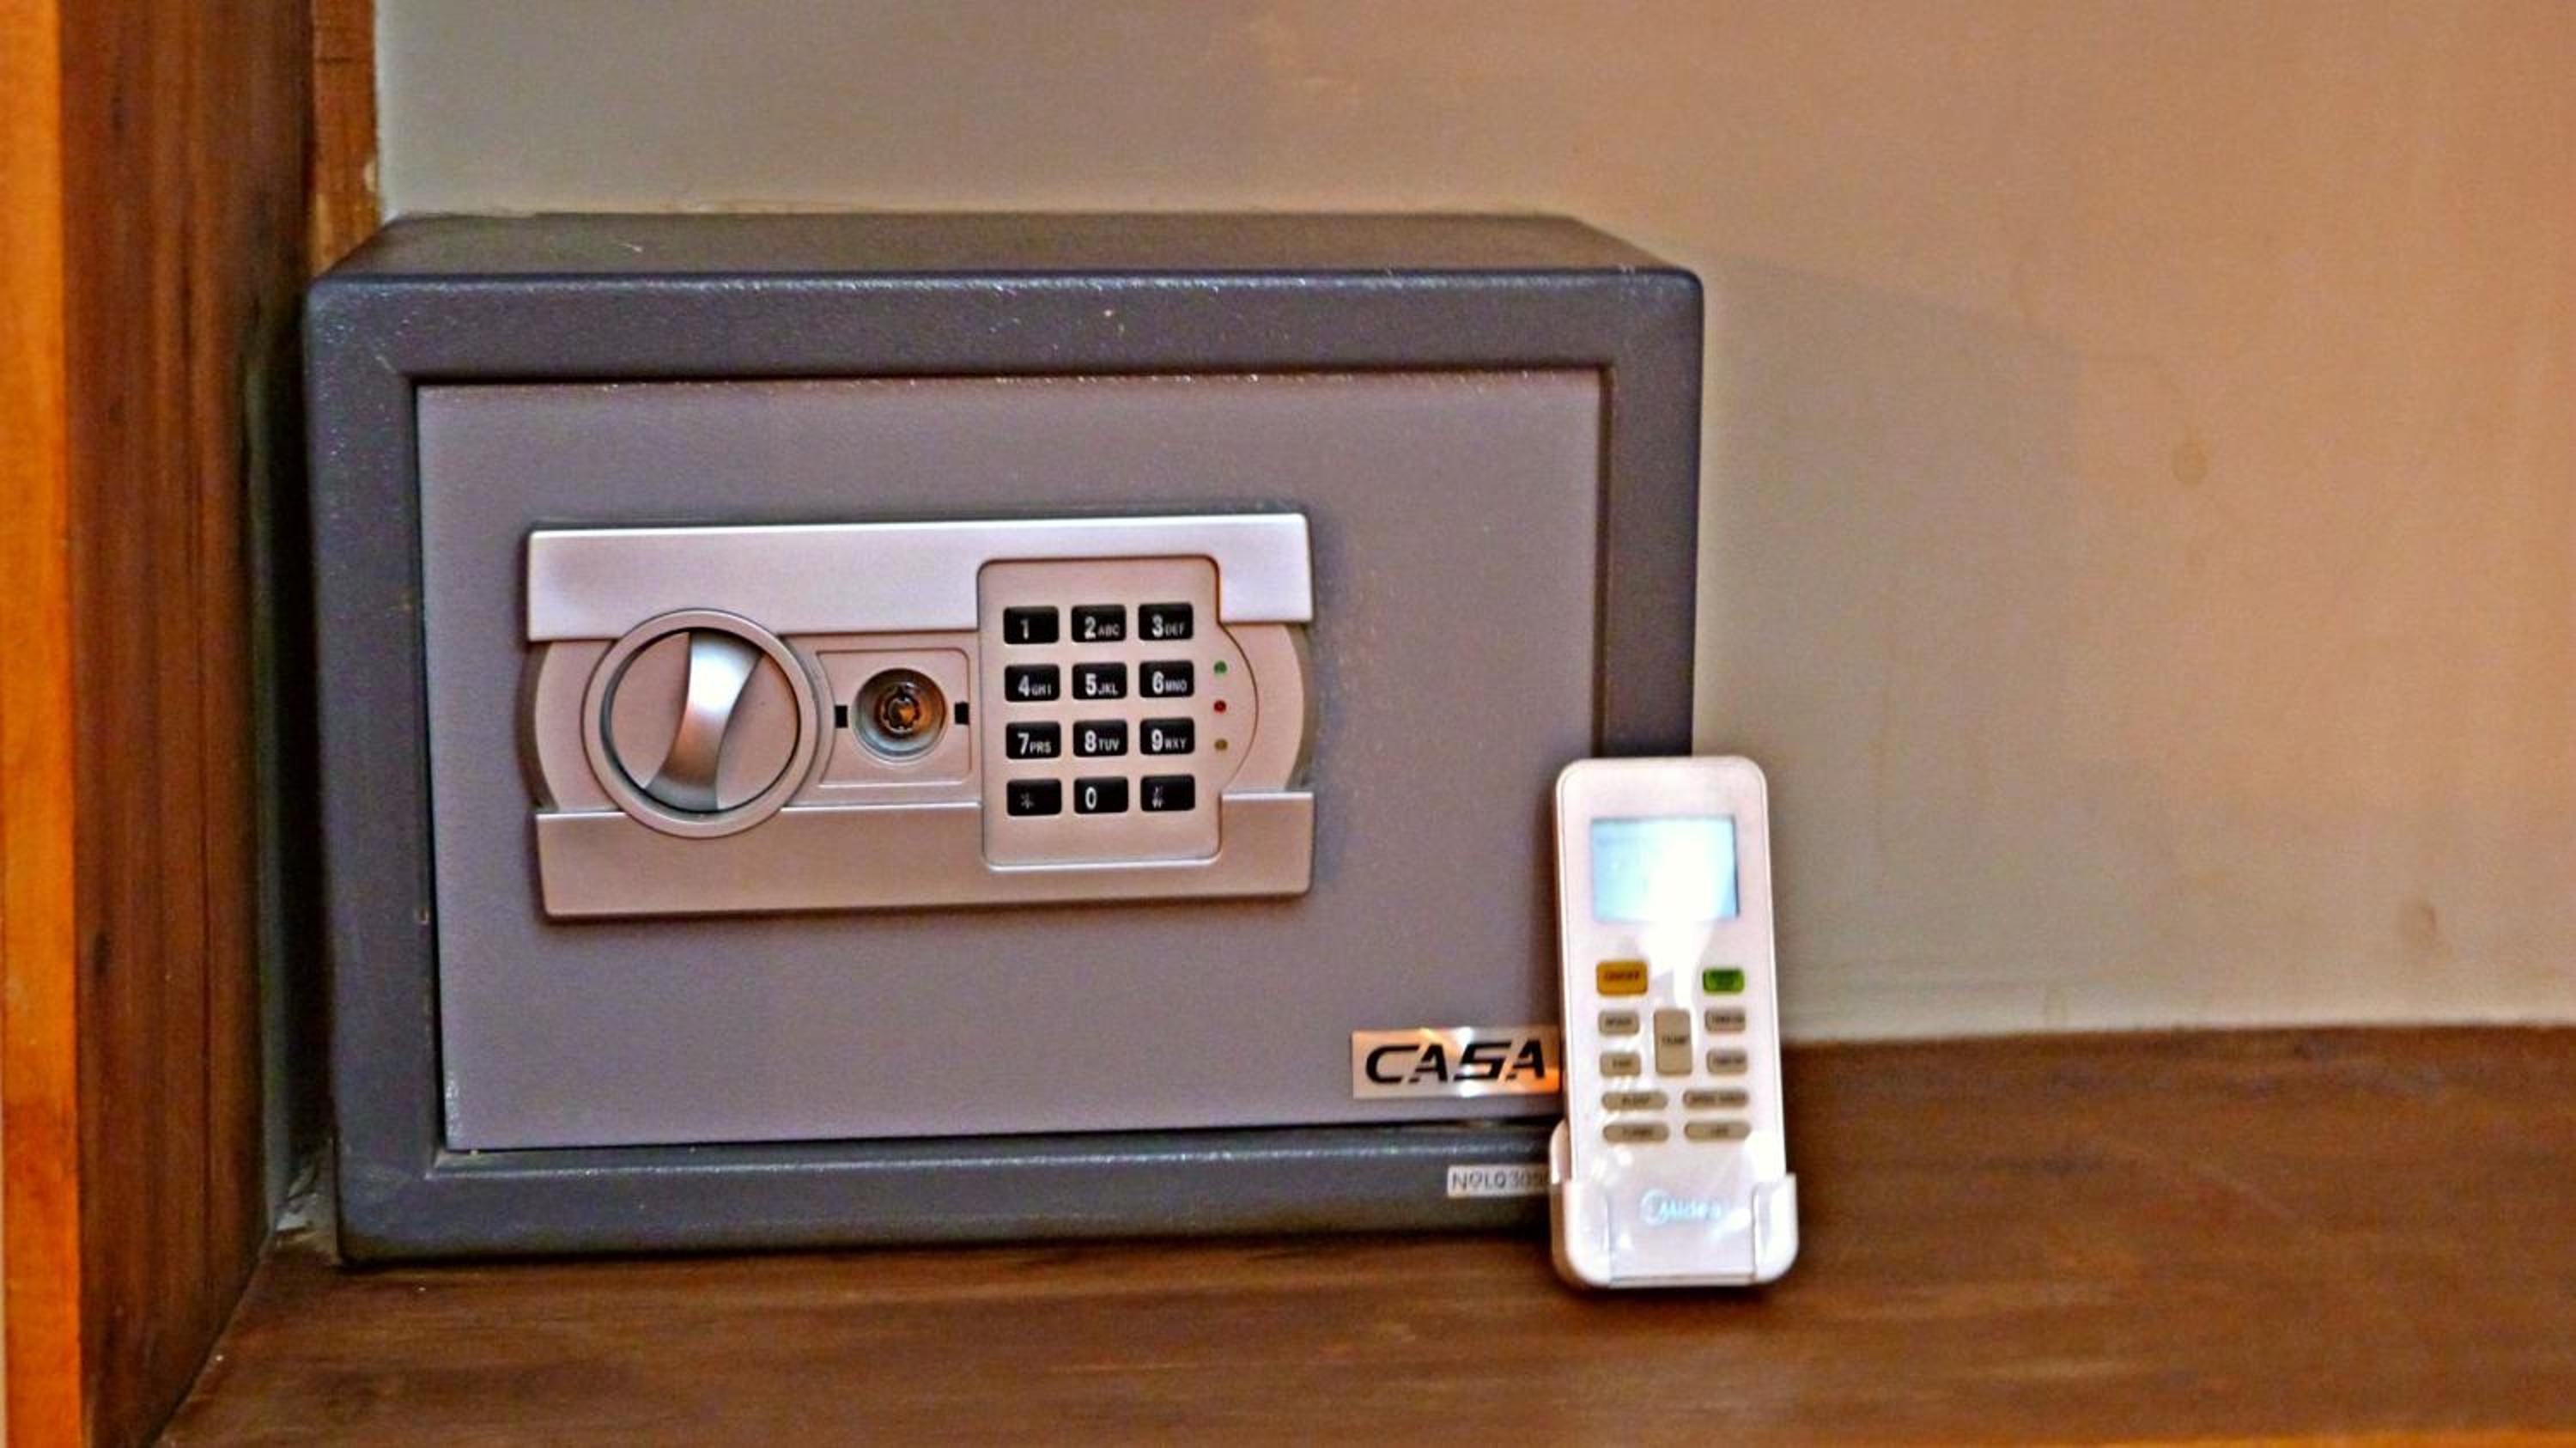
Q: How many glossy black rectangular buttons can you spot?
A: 12